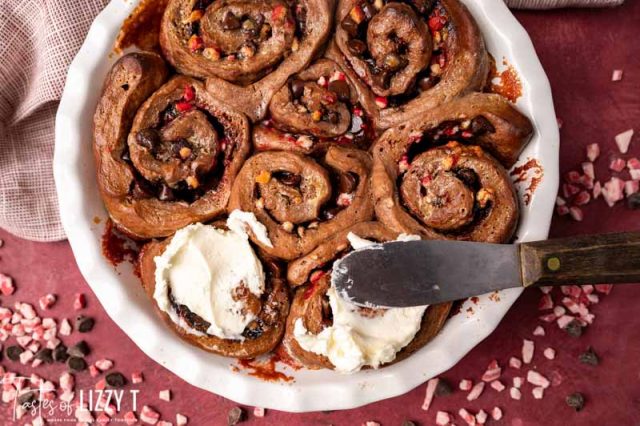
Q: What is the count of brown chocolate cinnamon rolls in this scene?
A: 8